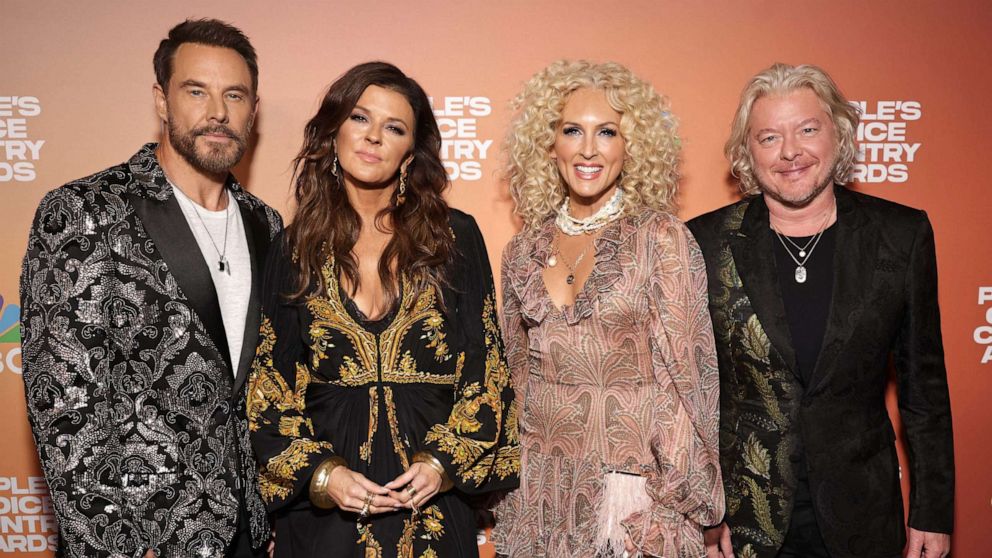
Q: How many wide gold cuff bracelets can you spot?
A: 2